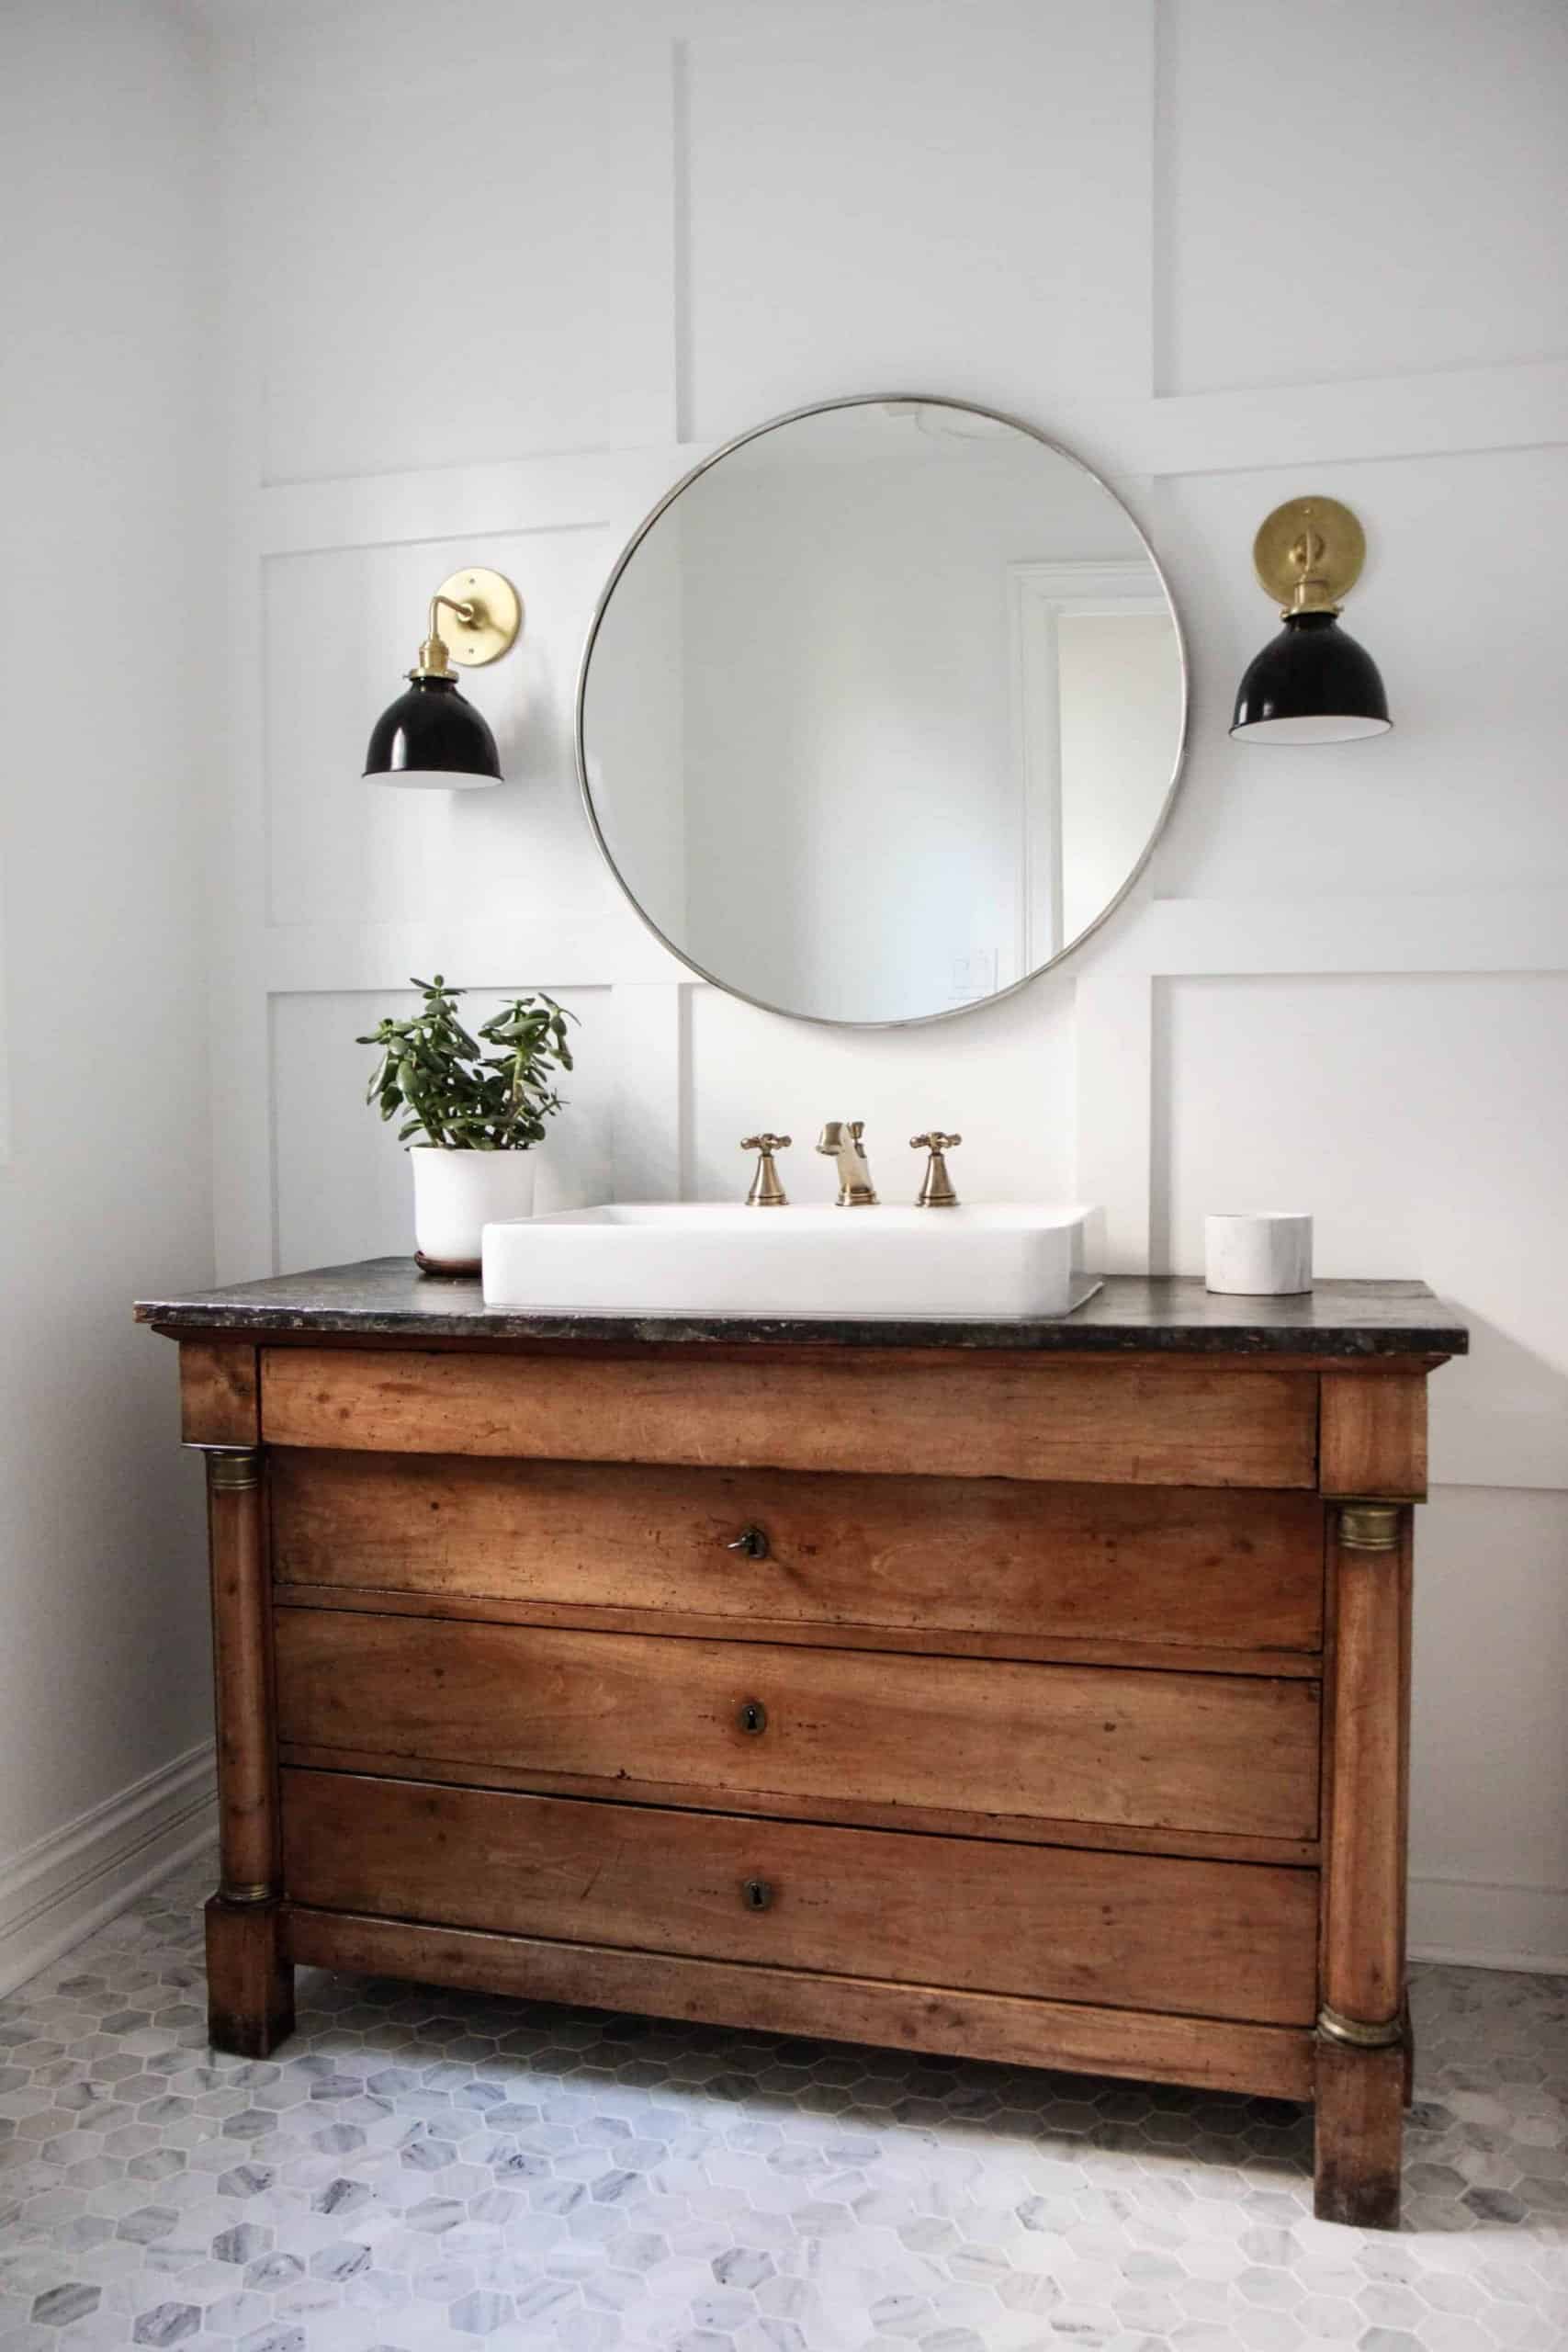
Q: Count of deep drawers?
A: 3